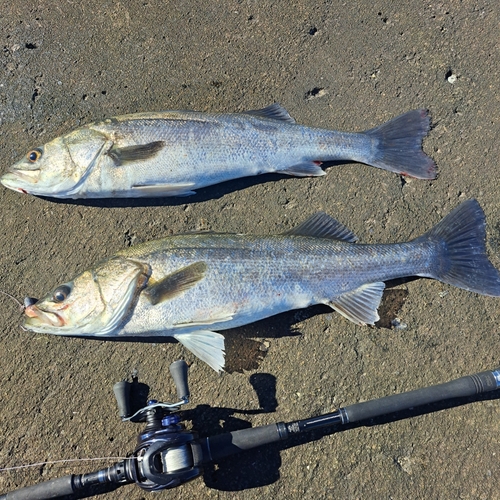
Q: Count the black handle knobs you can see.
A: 2